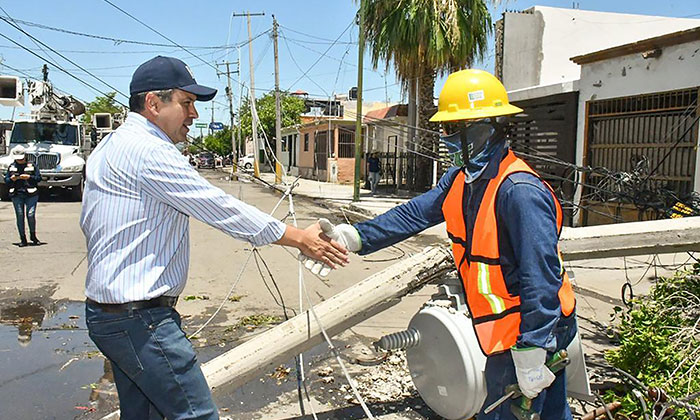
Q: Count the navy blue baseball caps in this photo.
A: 1